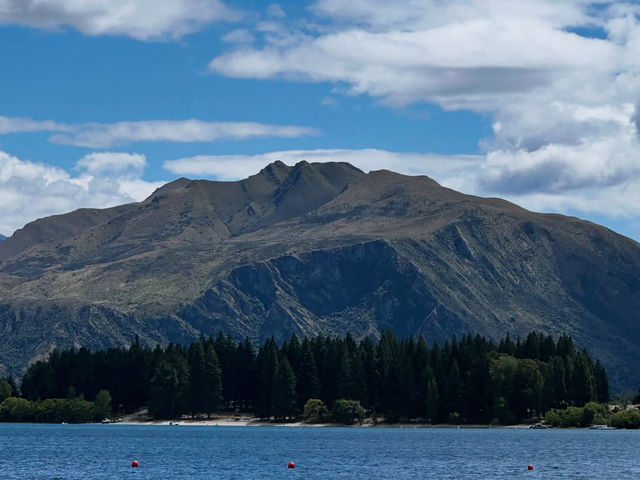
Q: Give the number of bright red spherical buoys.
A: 3